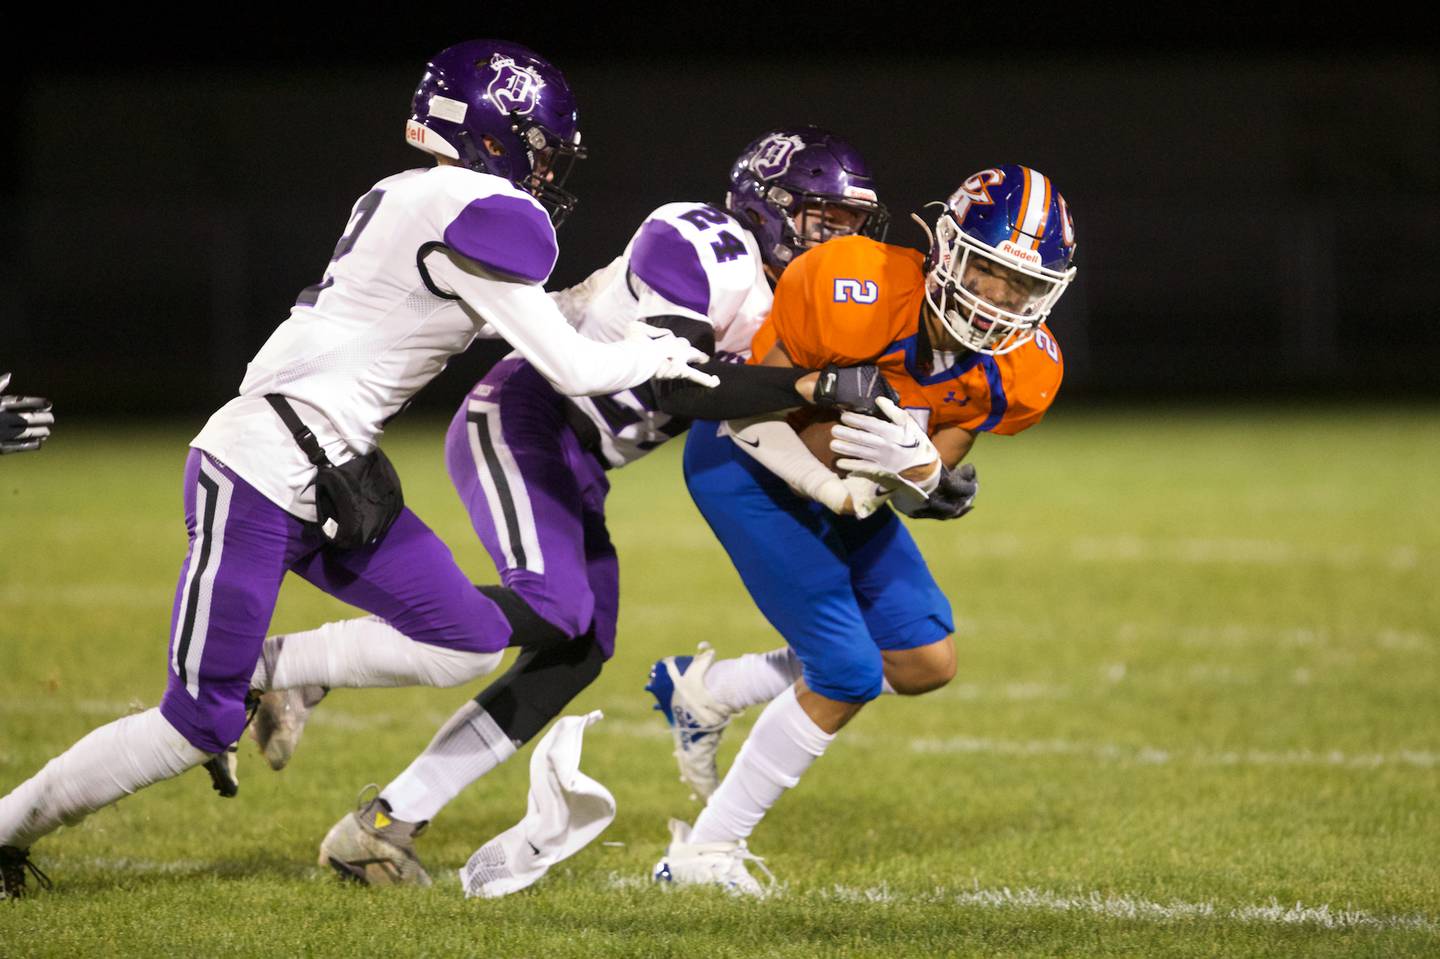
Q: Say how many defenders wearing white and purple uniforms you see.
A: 2